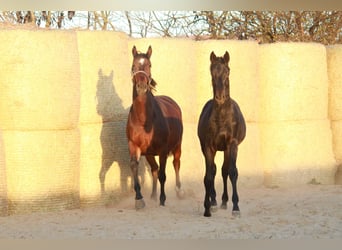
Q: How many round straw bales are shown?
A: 12